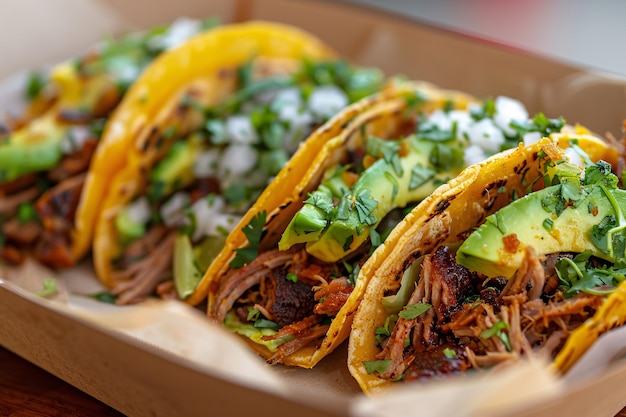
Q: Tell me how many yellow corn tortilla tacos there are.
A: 4